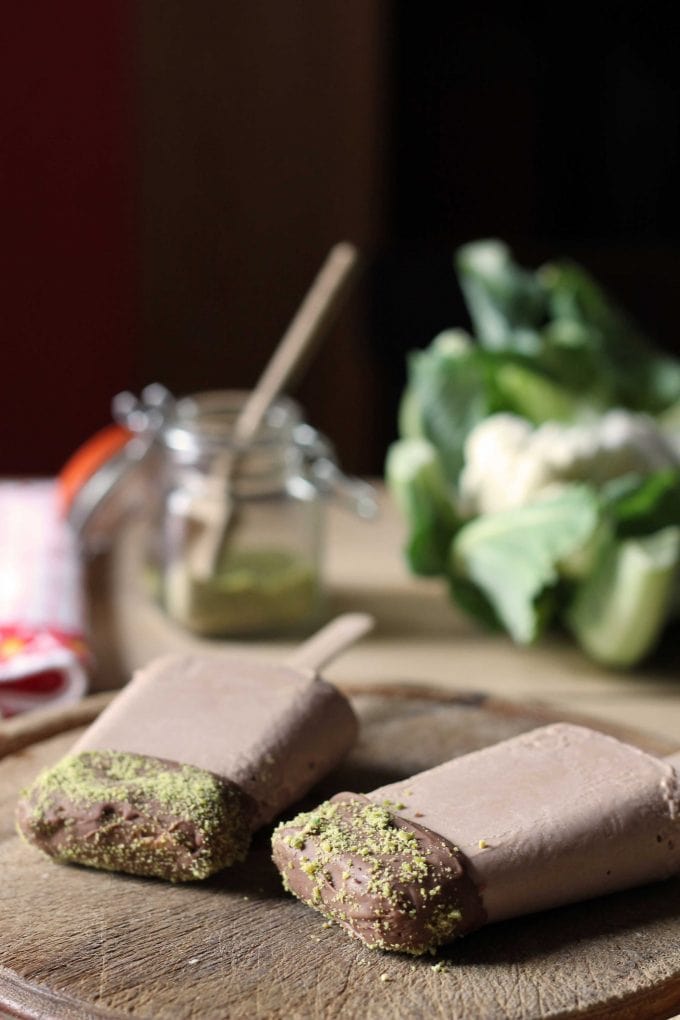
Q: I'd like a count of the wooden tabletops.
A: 1